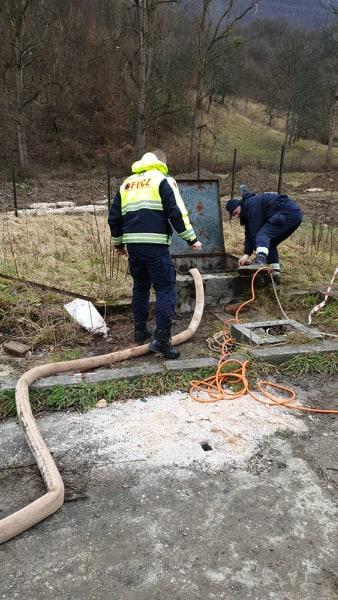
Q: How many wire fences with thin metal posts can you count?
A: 1